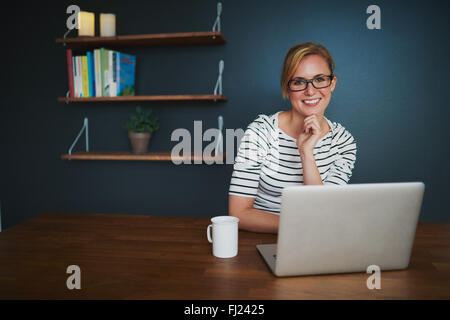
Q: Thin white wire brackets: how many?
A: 6